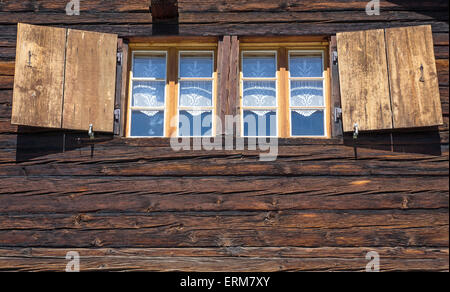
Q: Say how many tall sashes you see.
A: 4